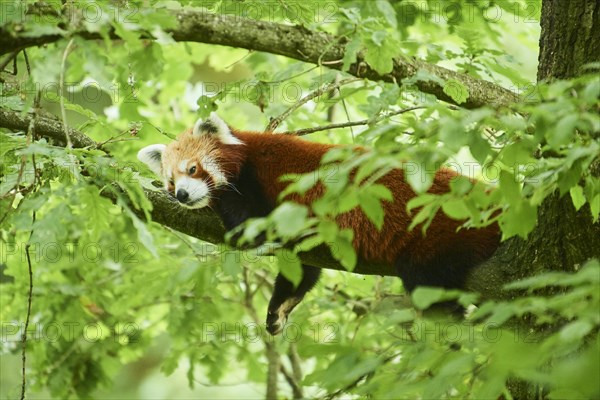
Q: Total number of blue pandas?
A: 0